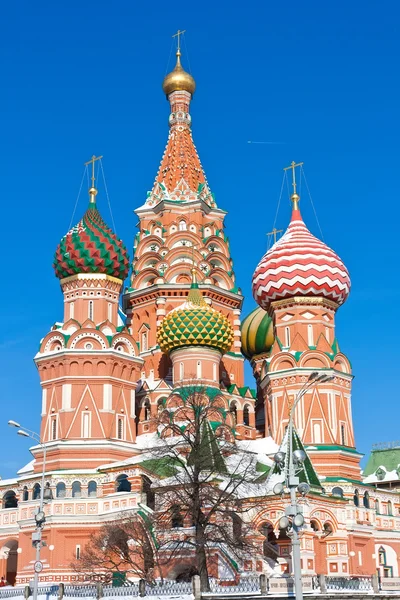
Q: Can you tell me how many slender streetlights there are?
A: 2